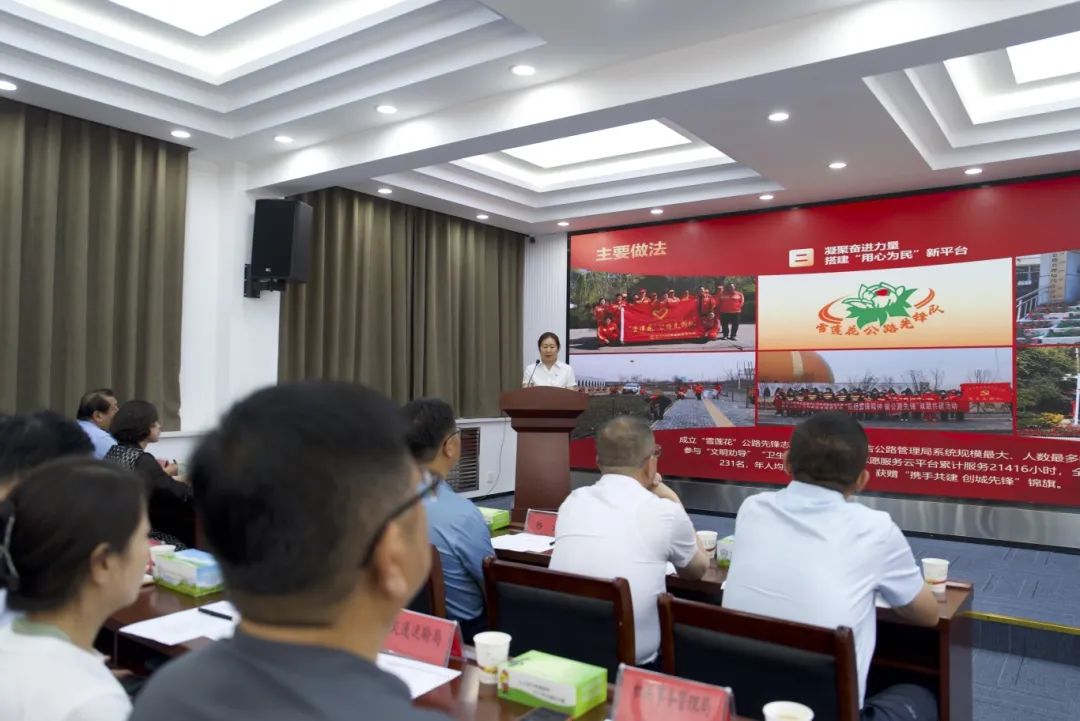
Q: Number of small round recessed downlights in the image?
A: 13